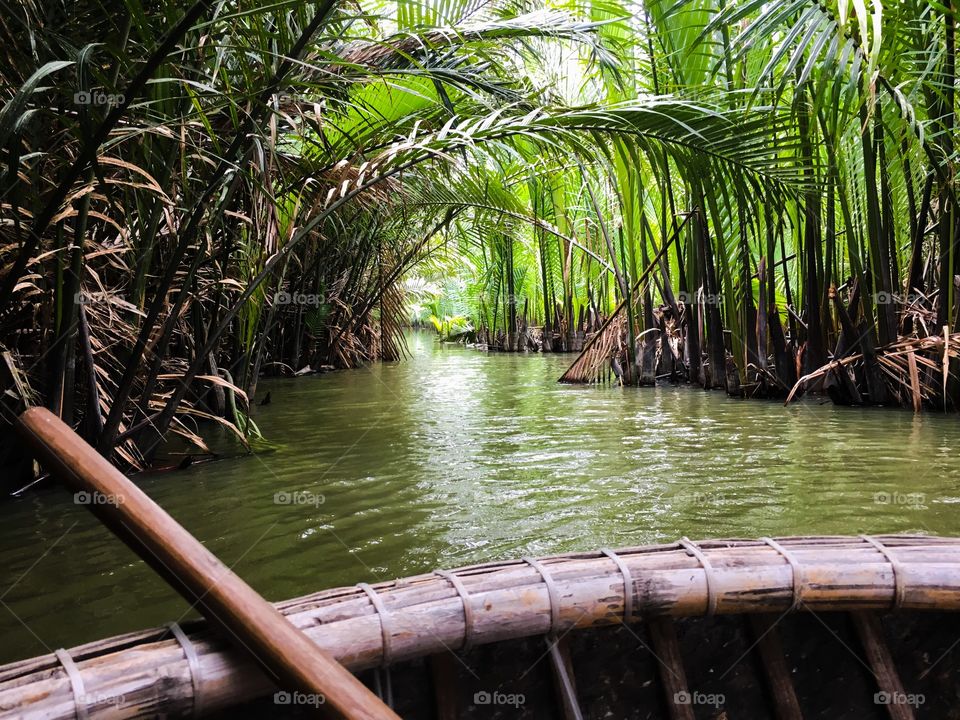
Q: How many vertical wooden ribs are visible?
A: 5